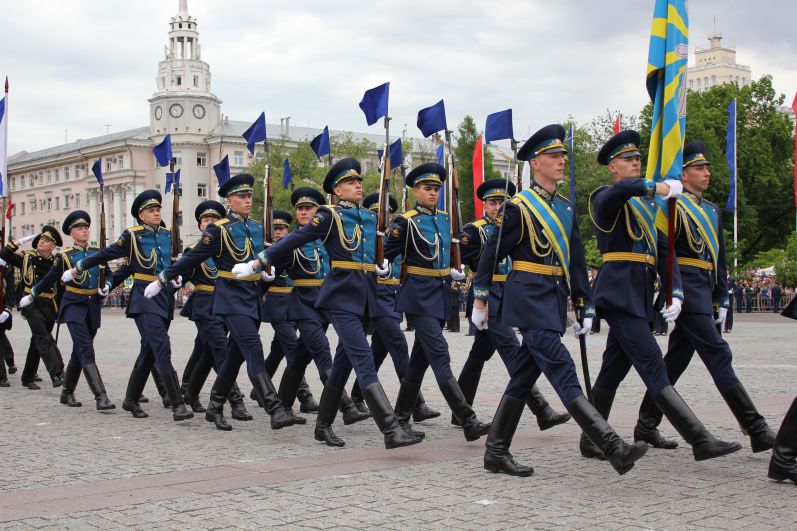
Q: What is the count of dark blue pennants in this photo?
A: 11